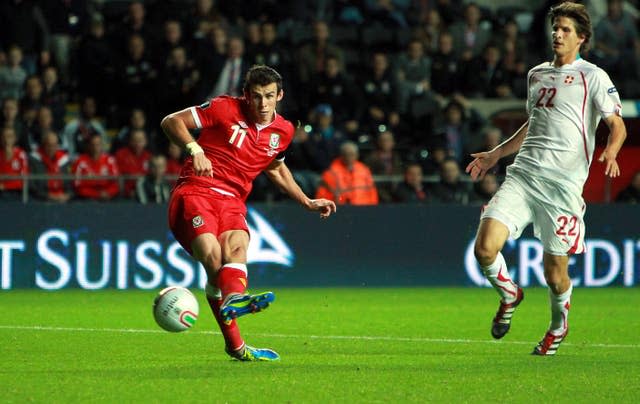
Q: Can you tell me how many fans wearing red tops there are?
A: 5